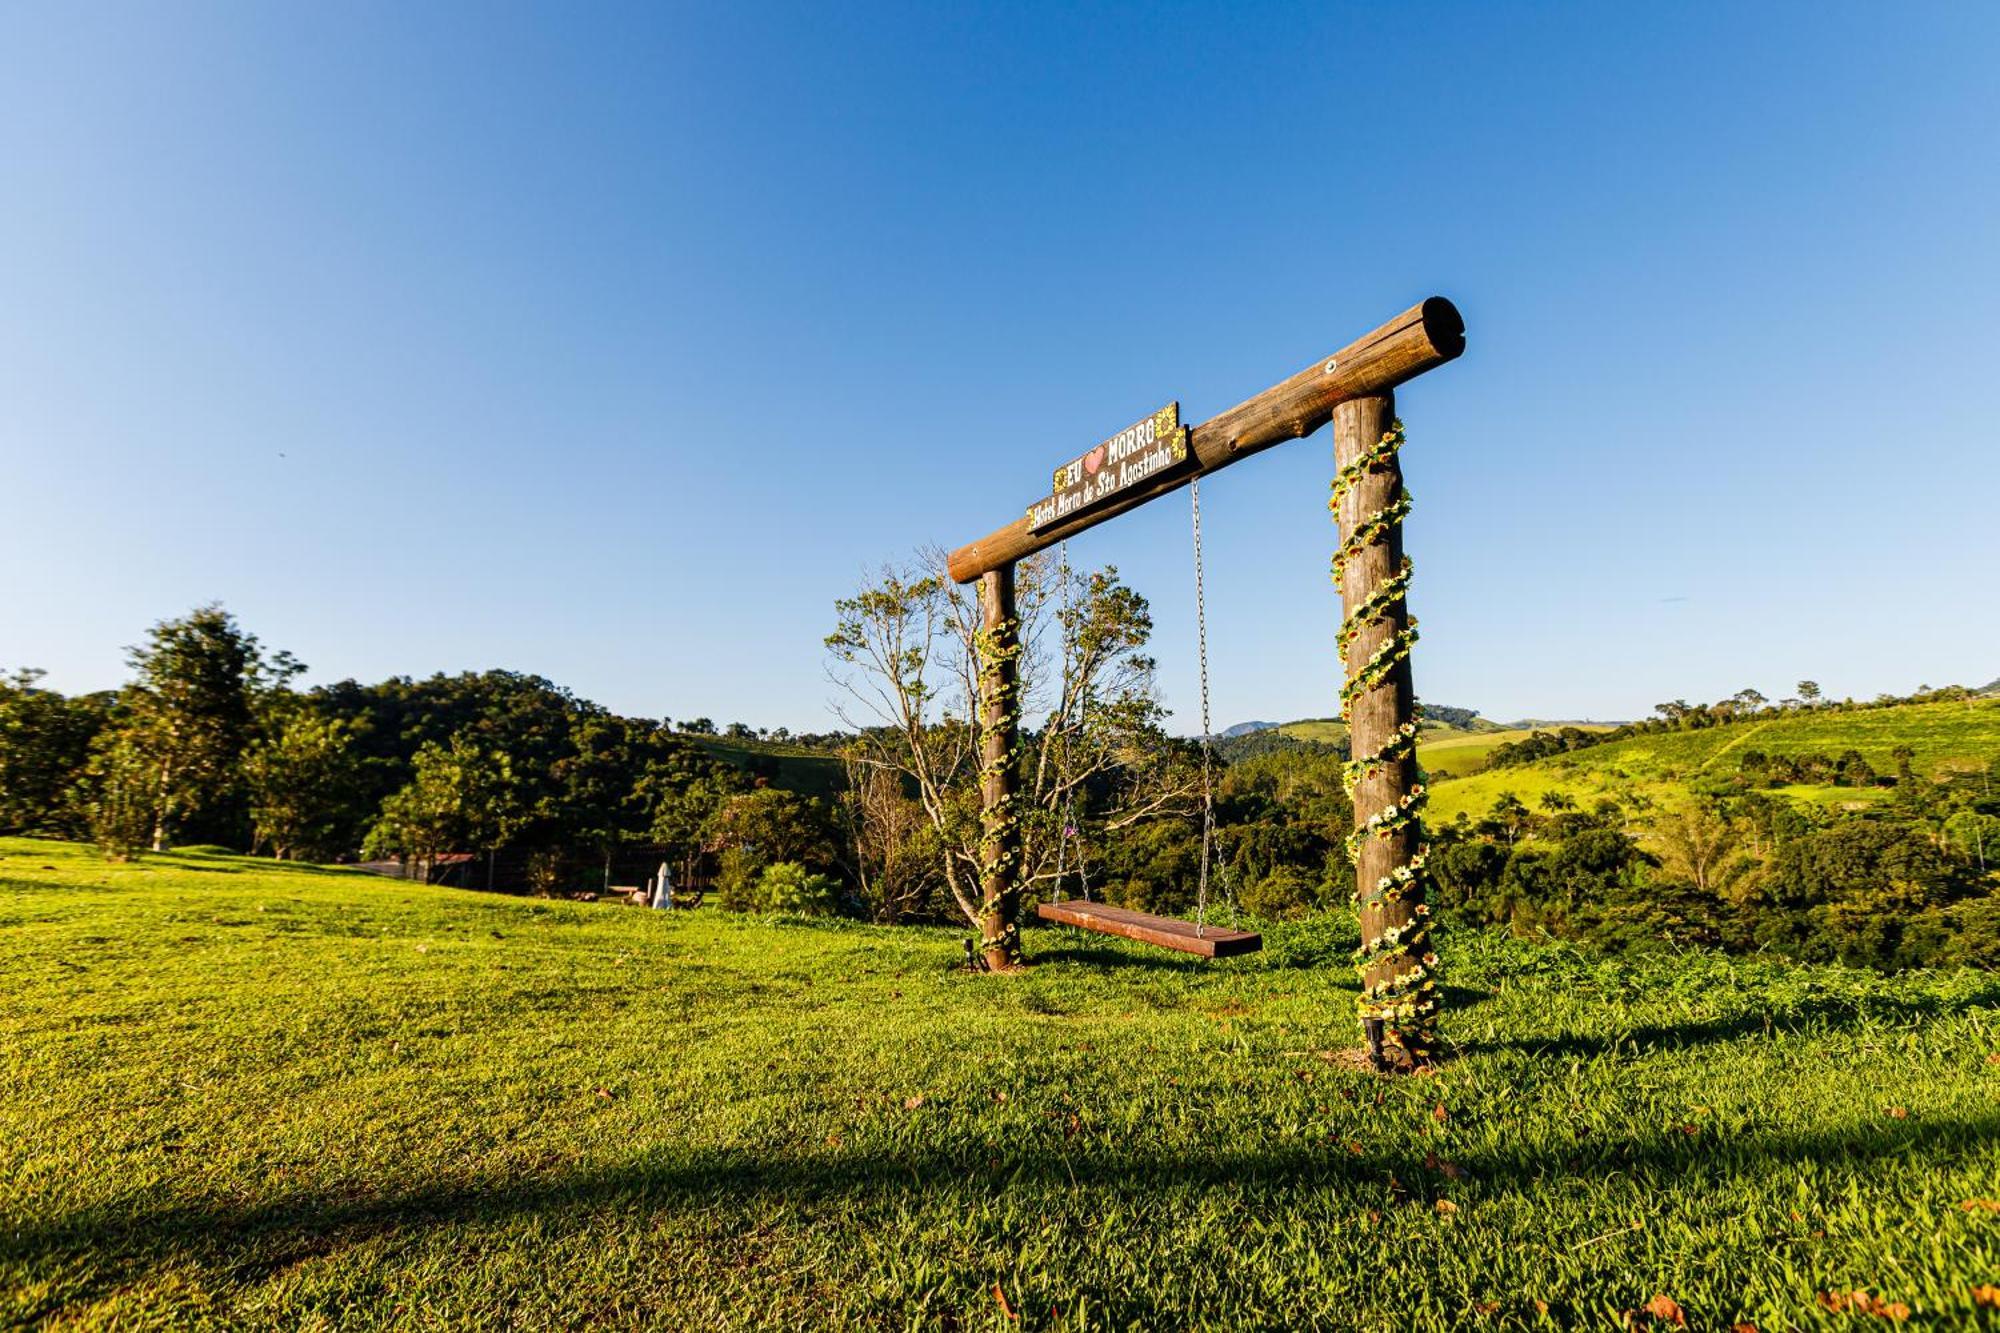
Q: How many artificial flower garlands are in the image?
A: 2